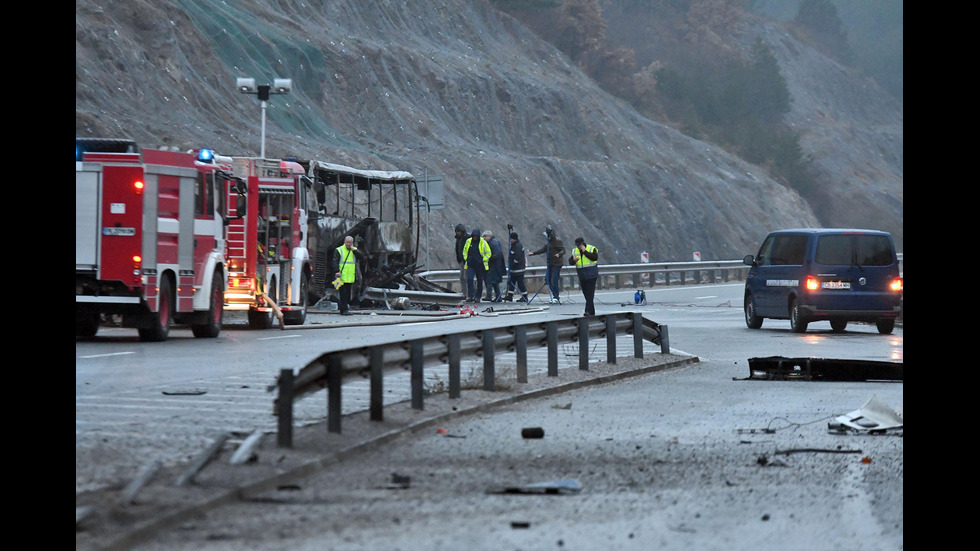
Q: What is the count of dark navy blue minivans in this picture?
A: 1